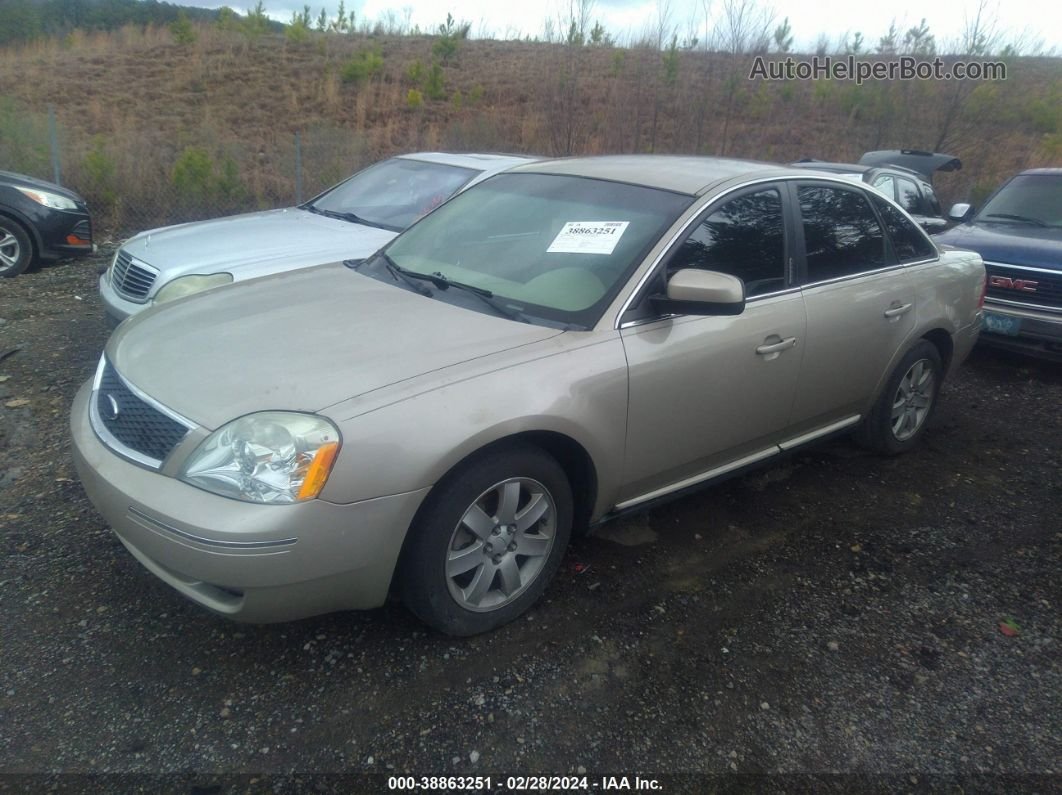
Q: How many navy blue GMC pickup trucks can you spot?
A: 1